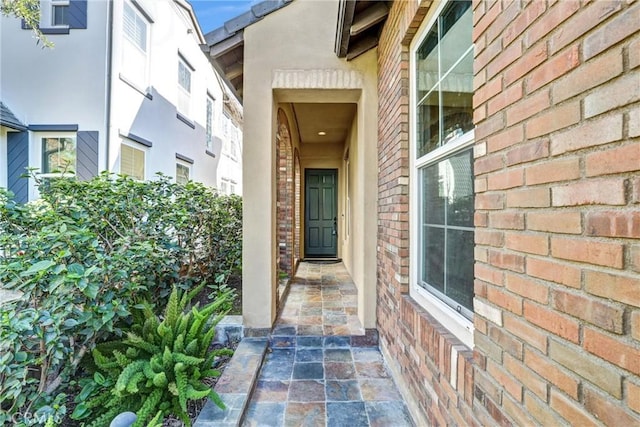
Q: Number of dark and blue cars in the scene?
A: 0